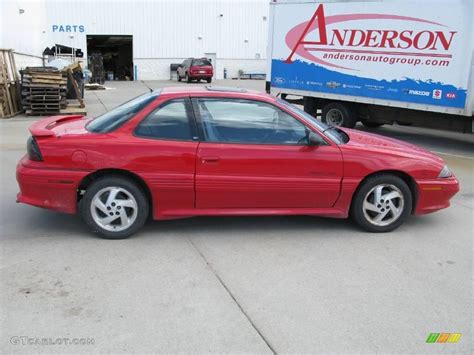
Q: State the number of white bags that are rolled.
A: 0